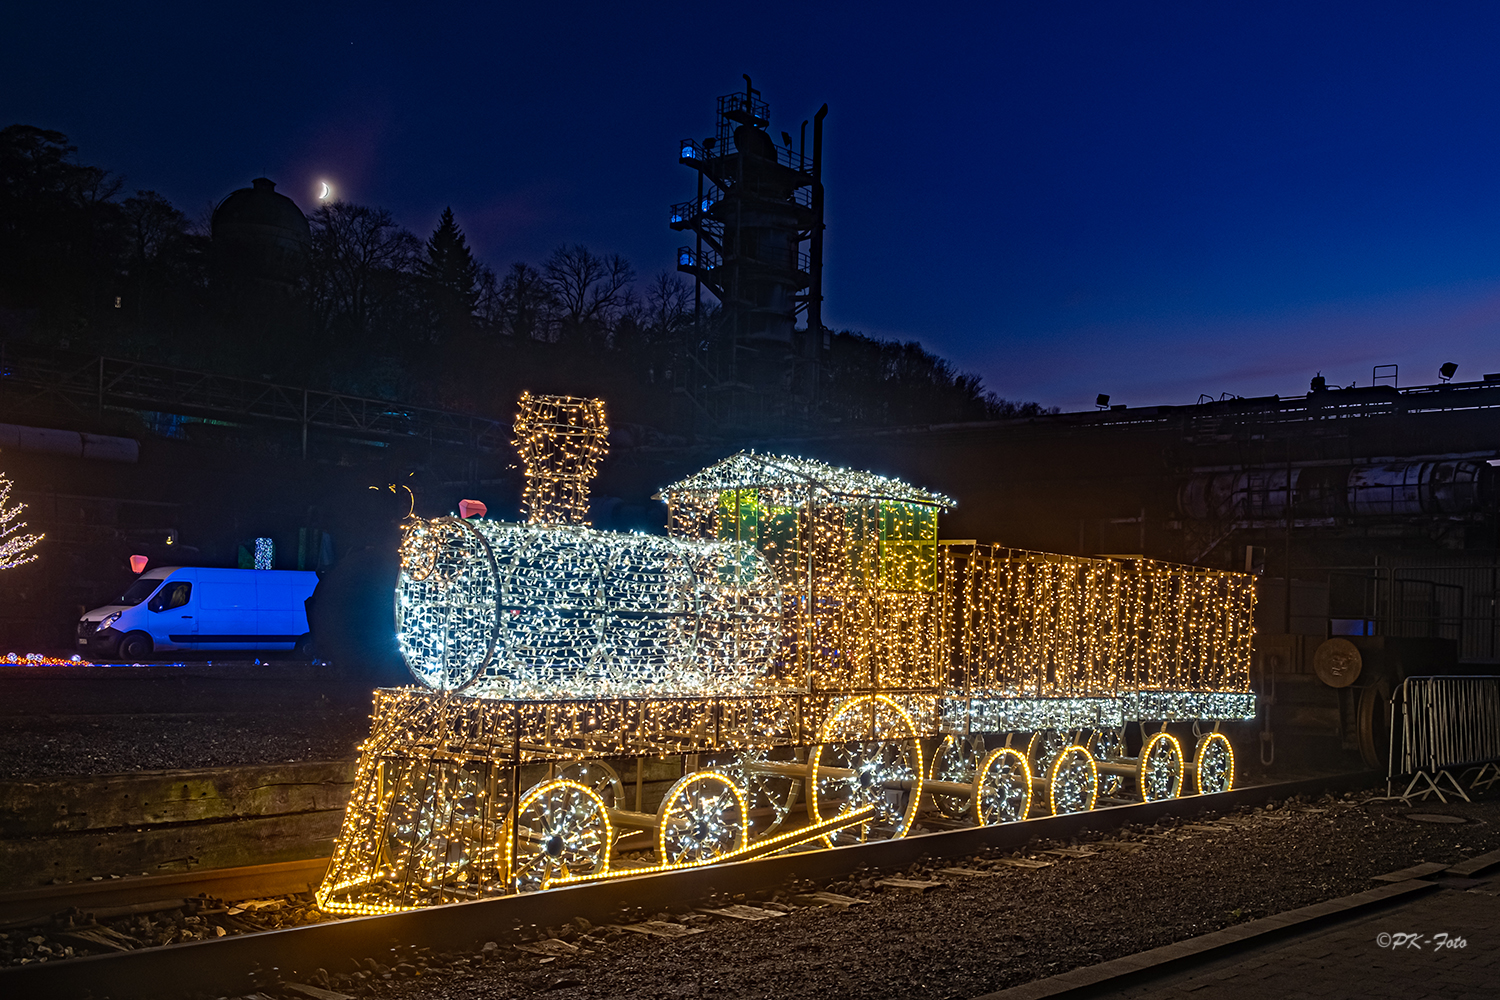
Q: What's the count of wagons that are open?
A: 2